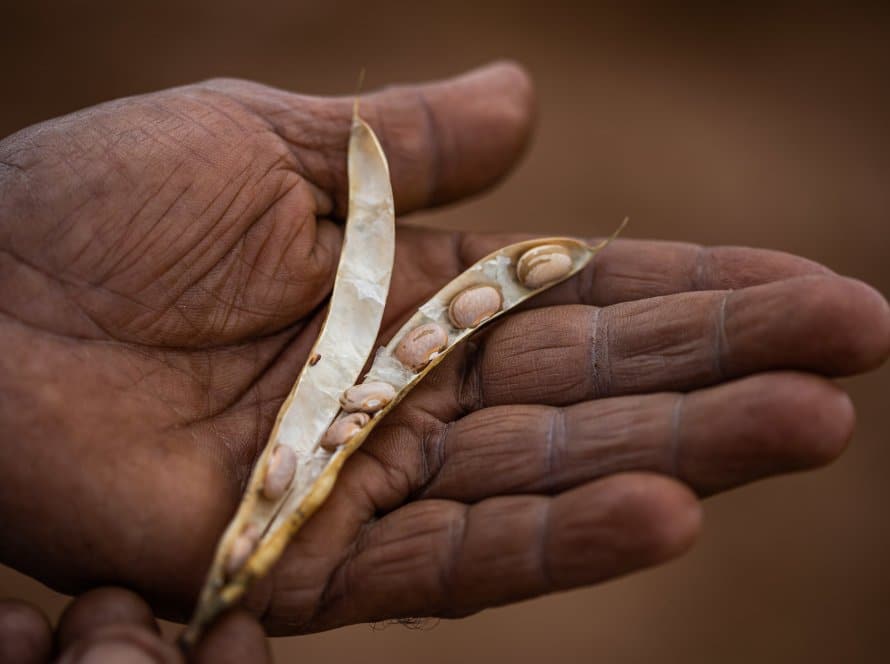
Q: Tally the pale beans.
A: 7